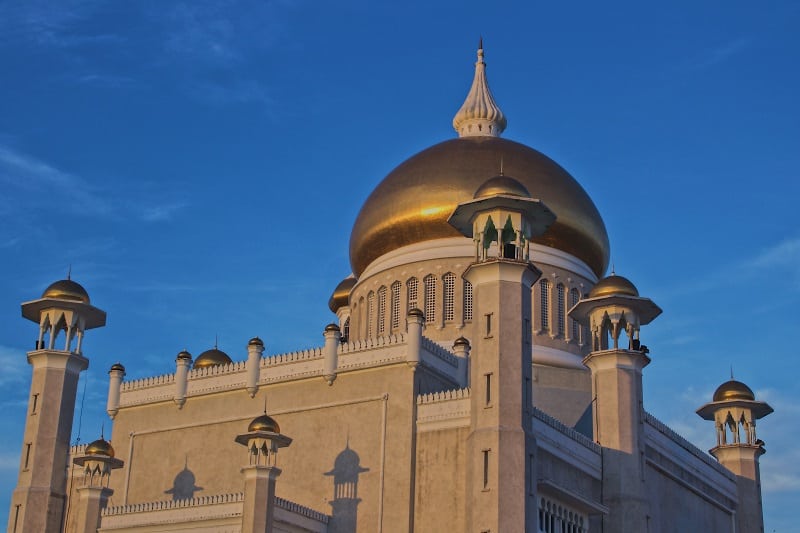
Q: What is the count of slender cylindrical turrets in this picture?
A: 6